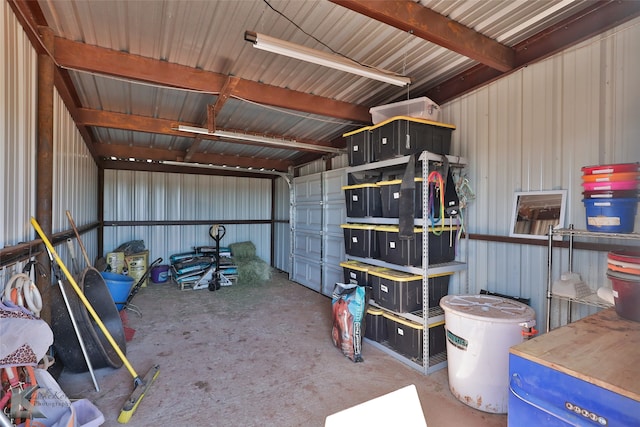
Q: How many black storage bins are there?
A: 10